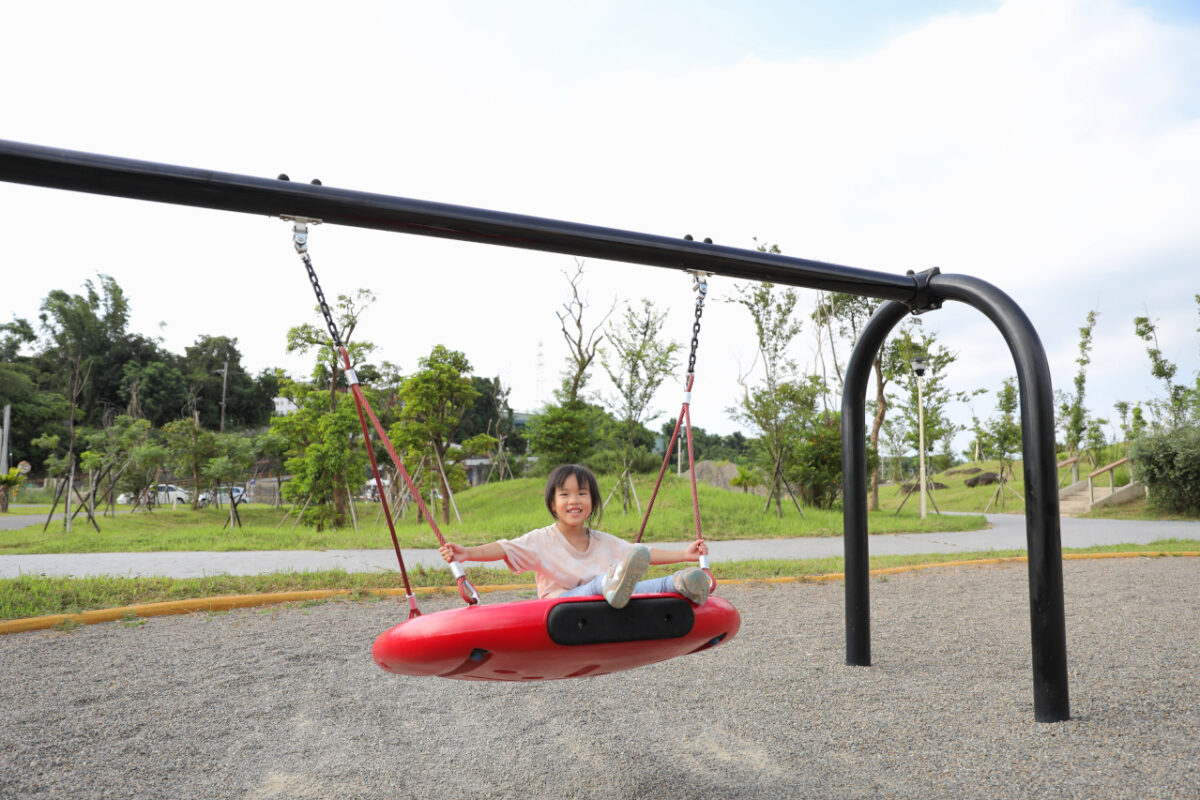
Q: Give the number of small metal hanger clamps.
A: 2